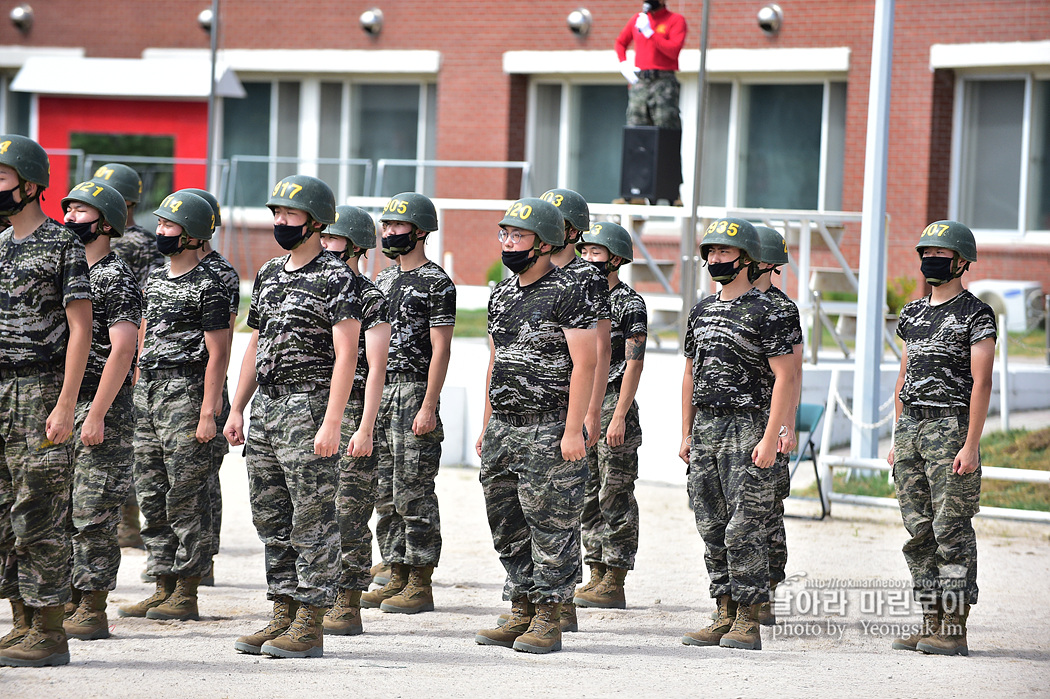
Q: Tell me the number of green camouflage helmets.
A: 14